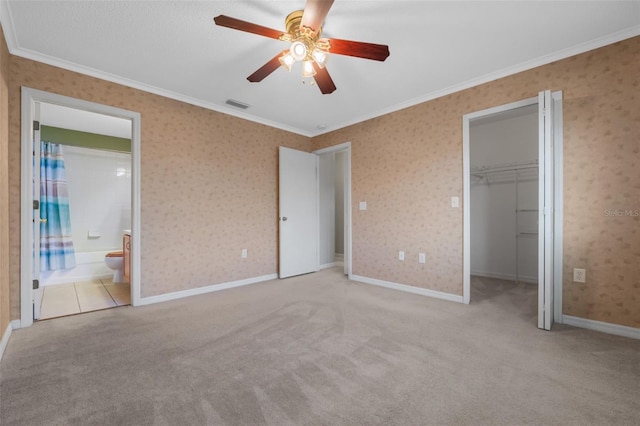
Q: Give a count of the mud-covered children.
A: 0